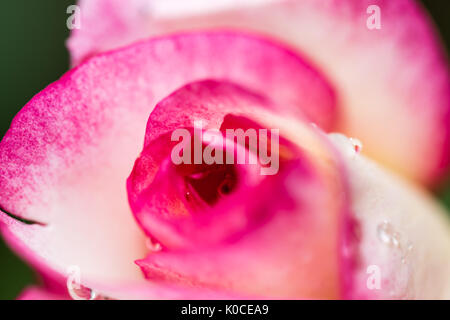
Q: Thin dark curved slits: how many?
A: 1